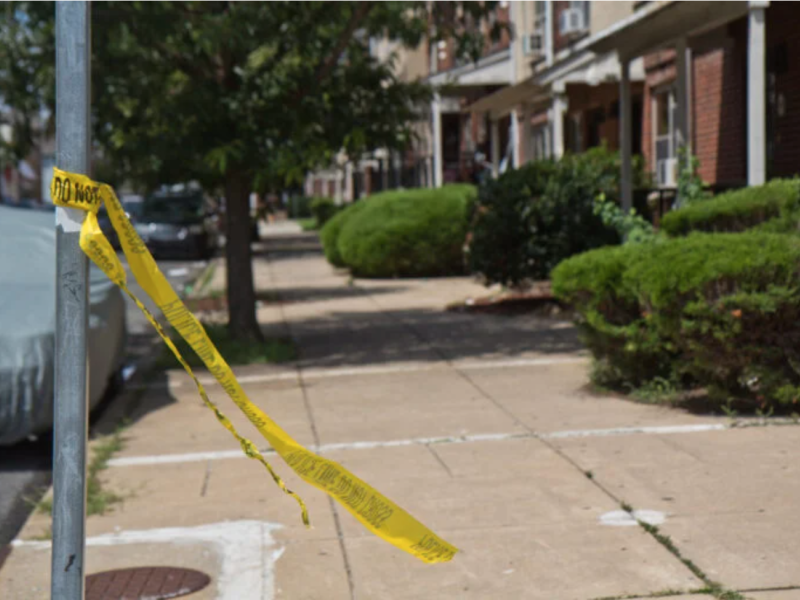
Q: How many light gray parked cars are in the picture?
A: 1